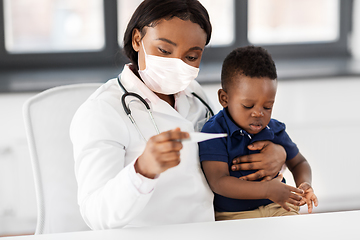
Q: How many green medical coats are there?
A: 0